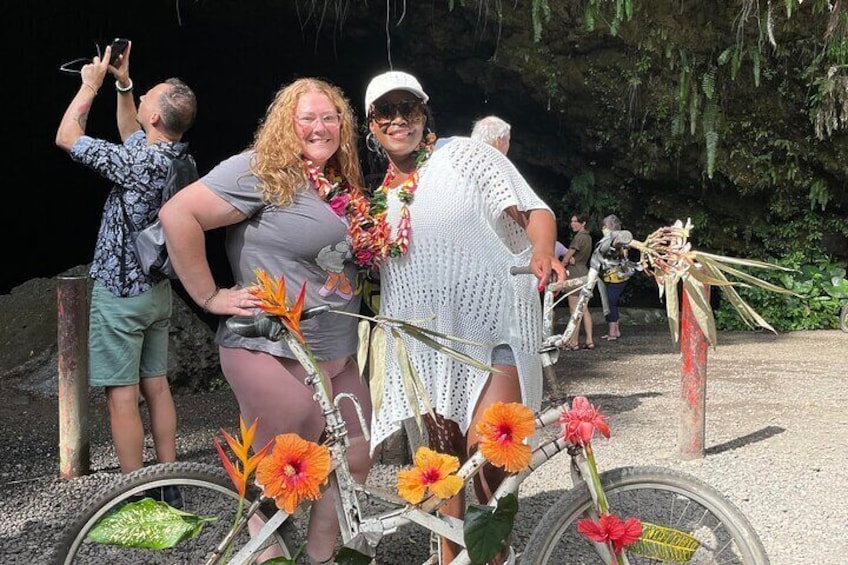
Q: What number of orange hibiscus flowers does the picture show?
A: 3